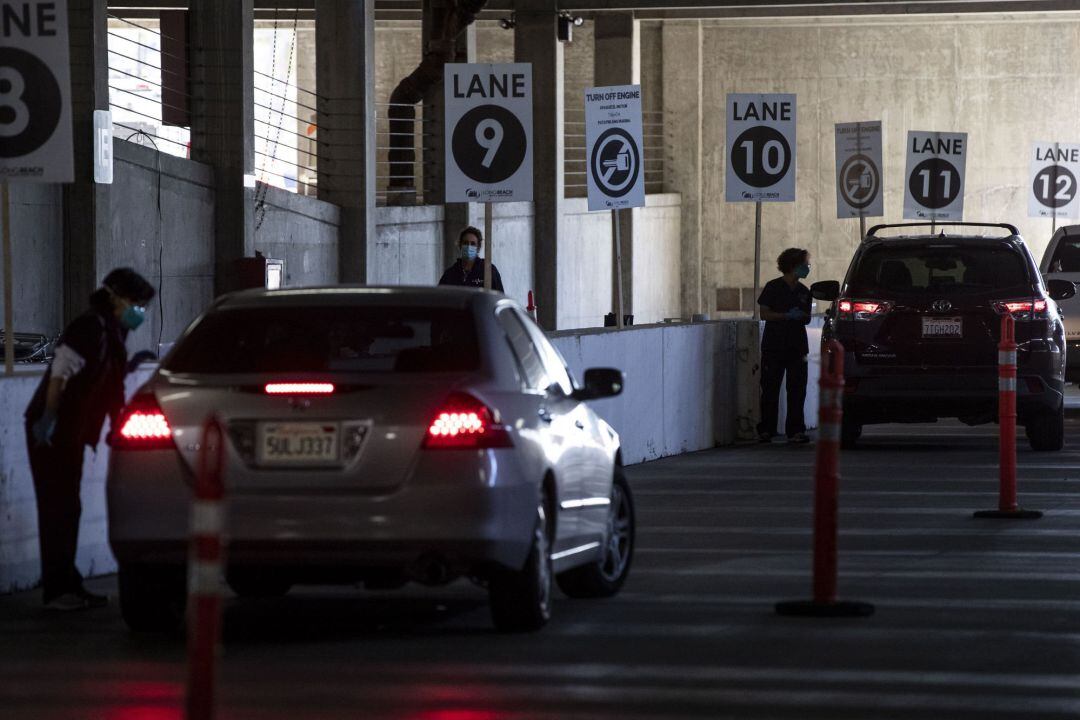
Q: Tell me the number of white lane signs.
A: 5